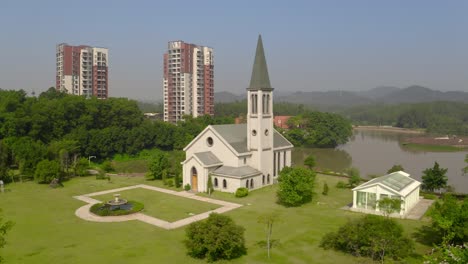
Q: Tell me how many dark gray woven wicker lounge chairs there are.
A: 0